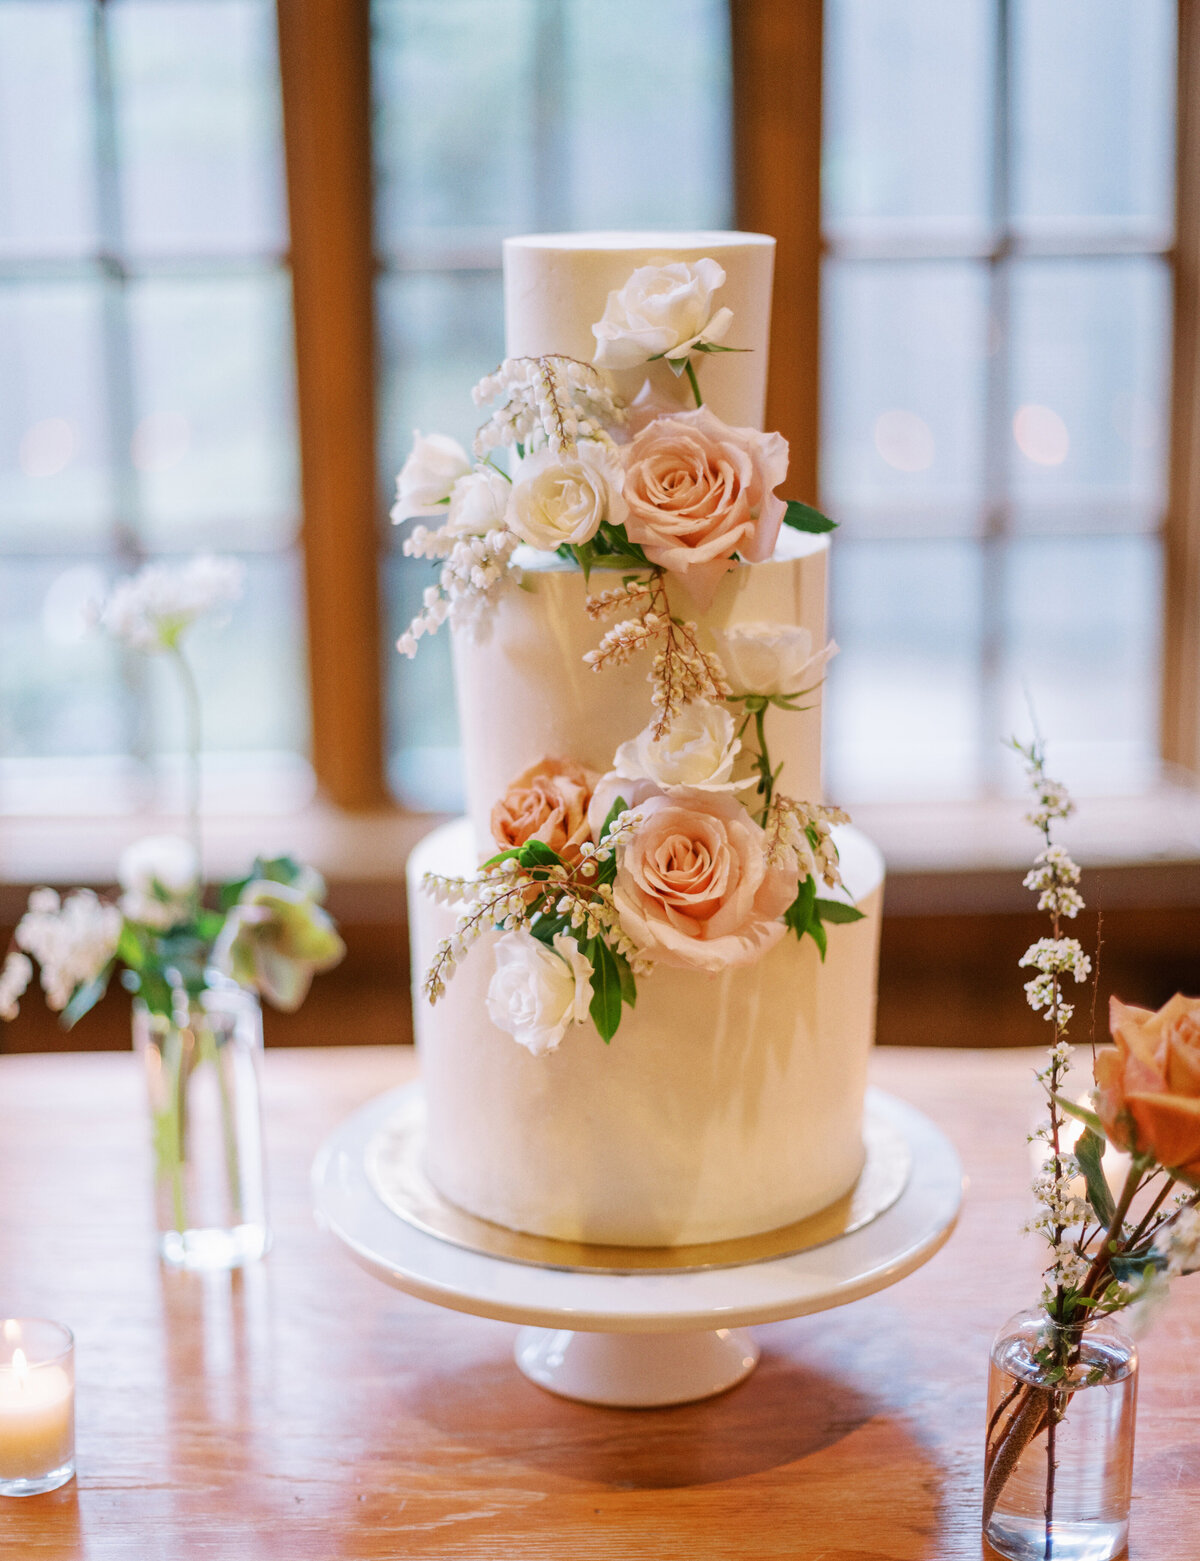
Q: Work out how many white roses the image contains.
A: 7